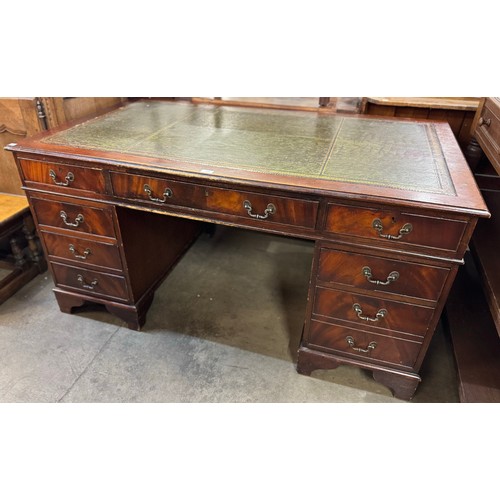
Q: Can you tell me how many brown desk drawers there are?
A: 9